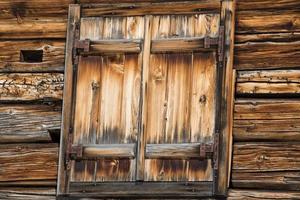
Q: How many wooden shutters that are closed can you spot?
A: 2